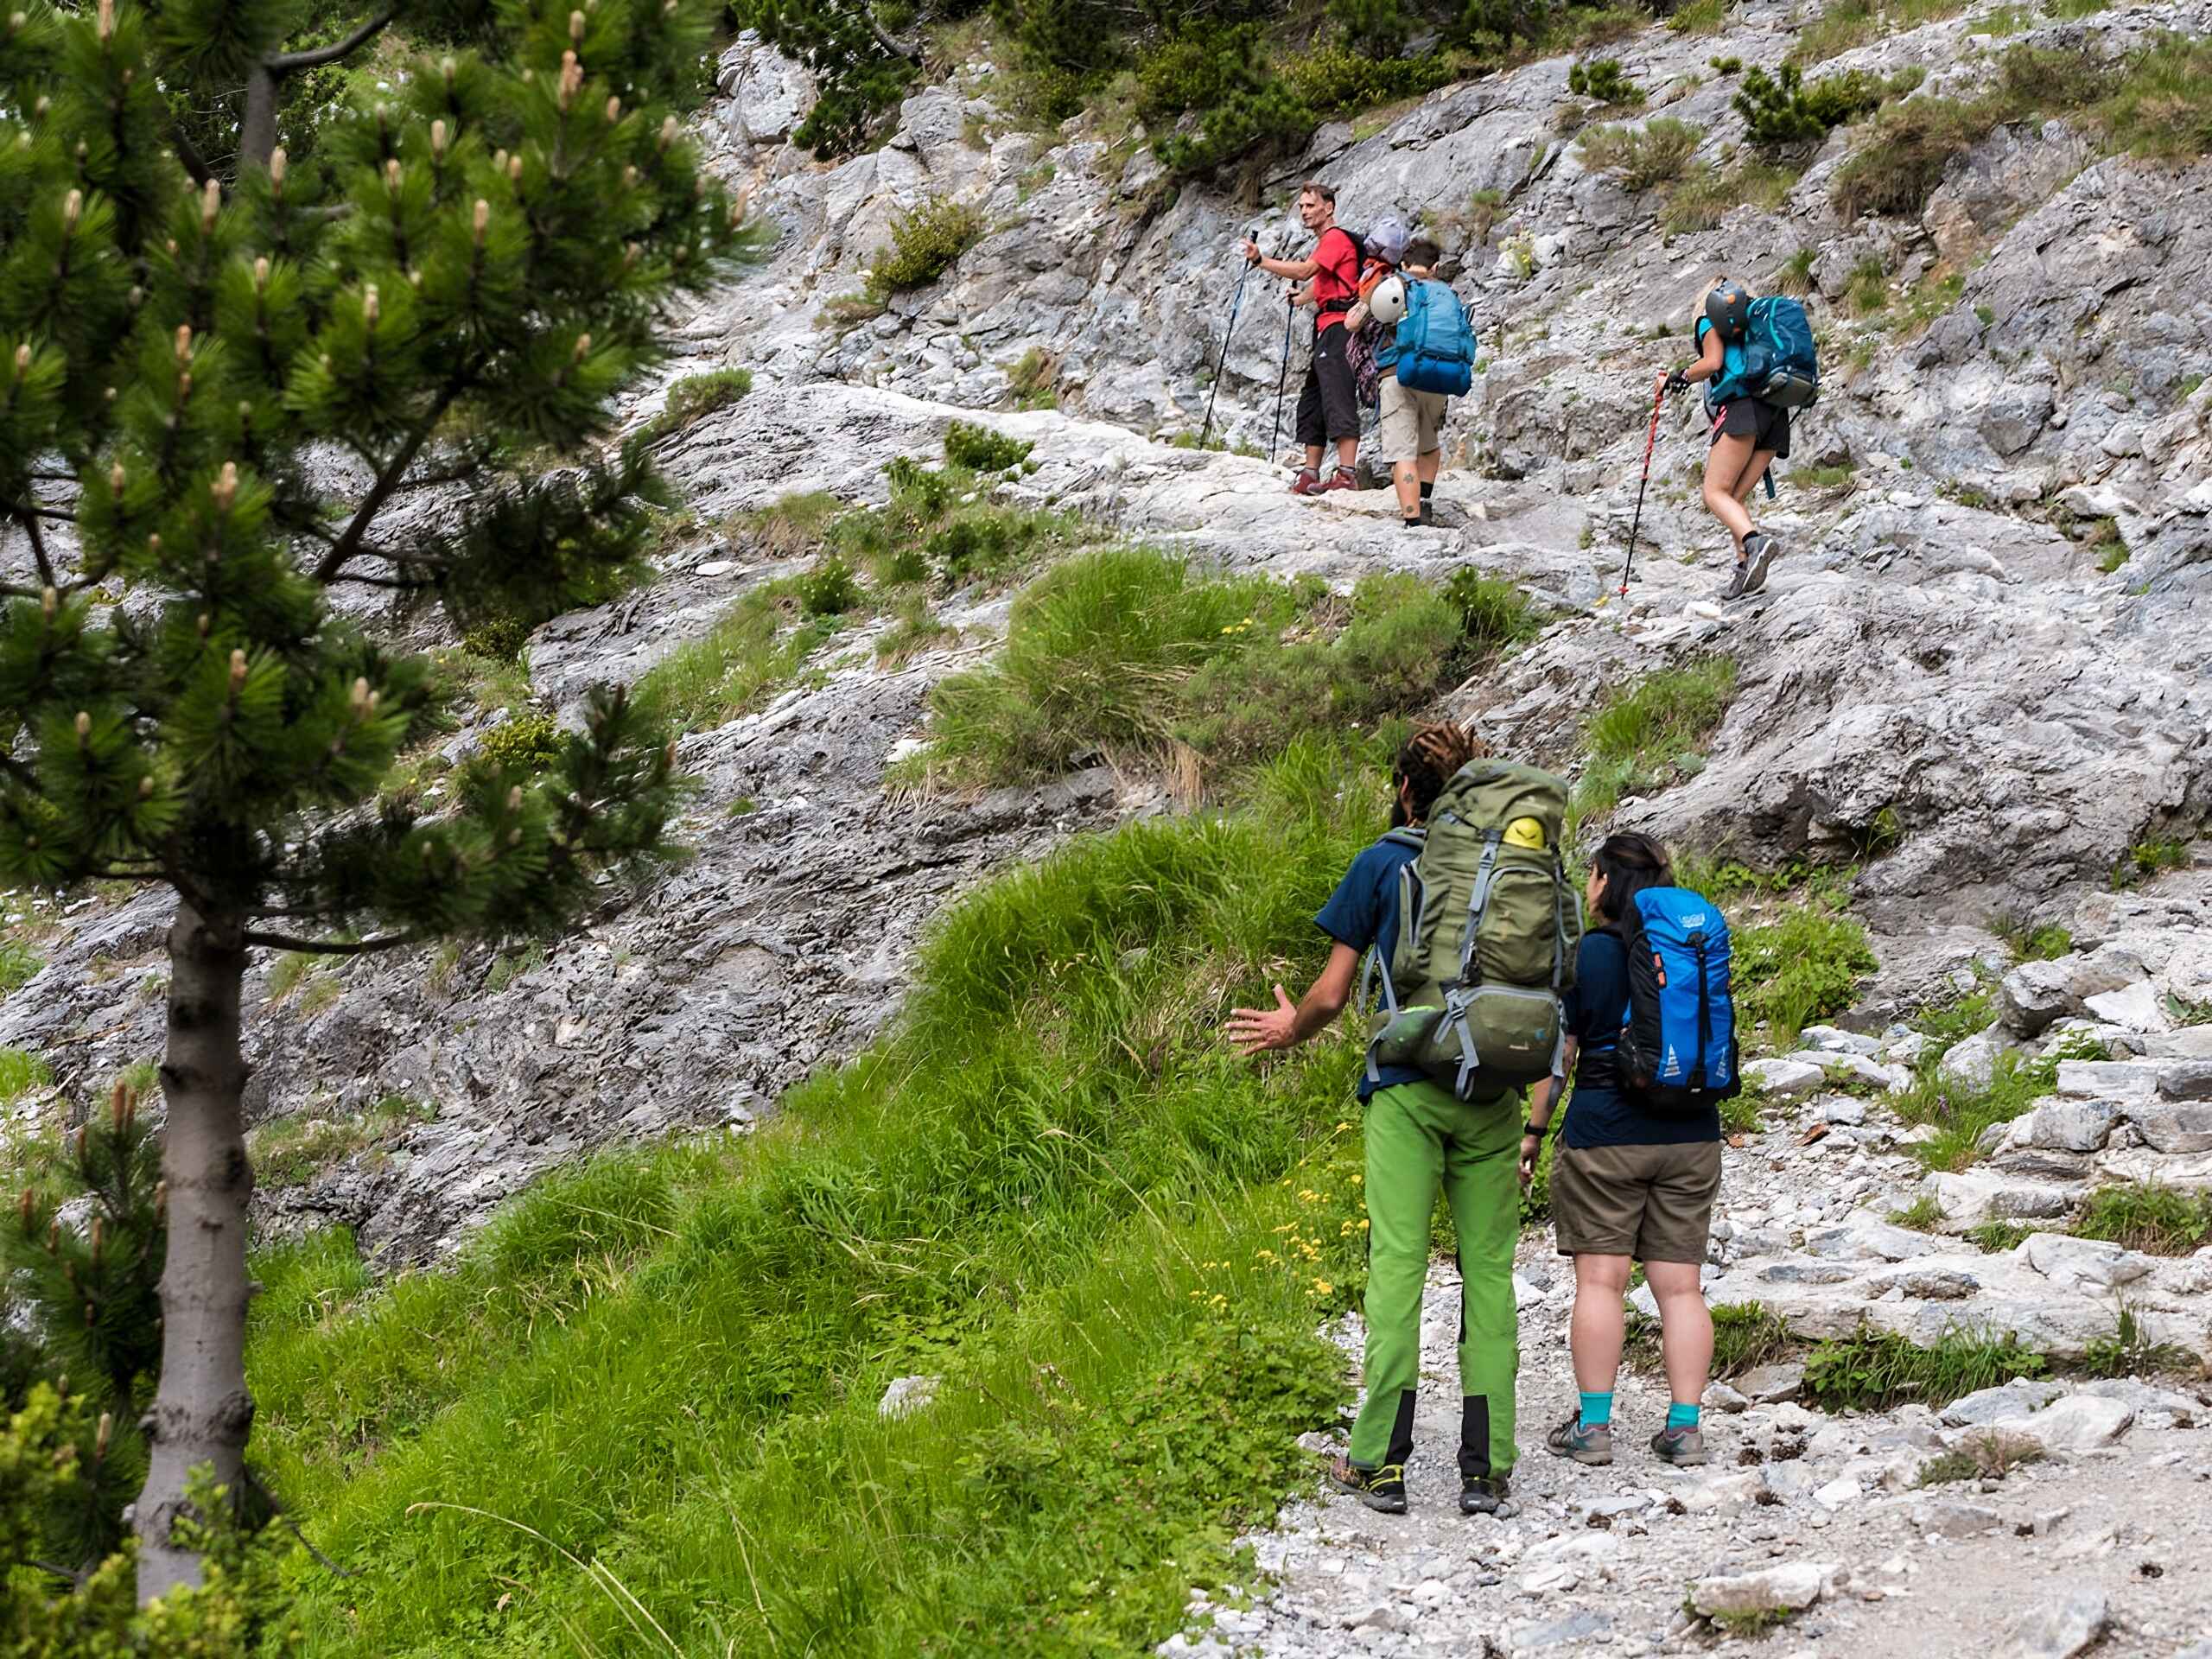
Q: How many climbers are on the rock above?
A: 3